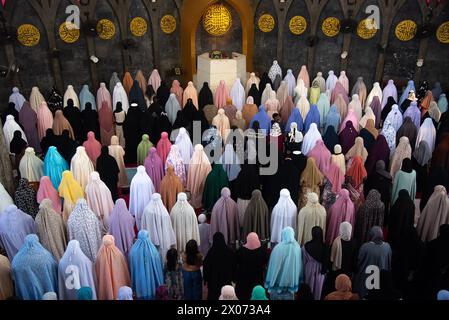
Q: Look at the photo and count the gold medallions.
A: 12